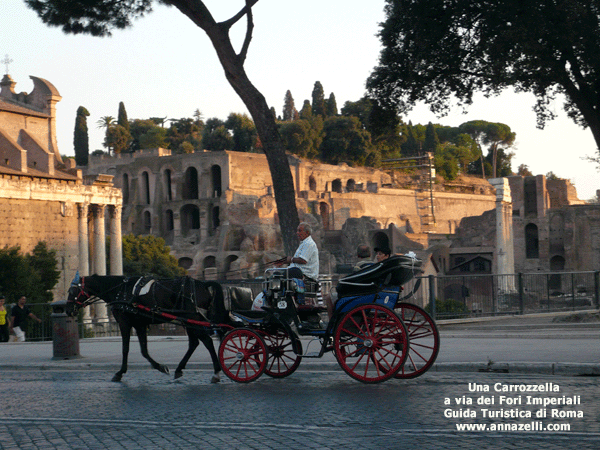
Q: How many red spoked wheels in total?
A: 4